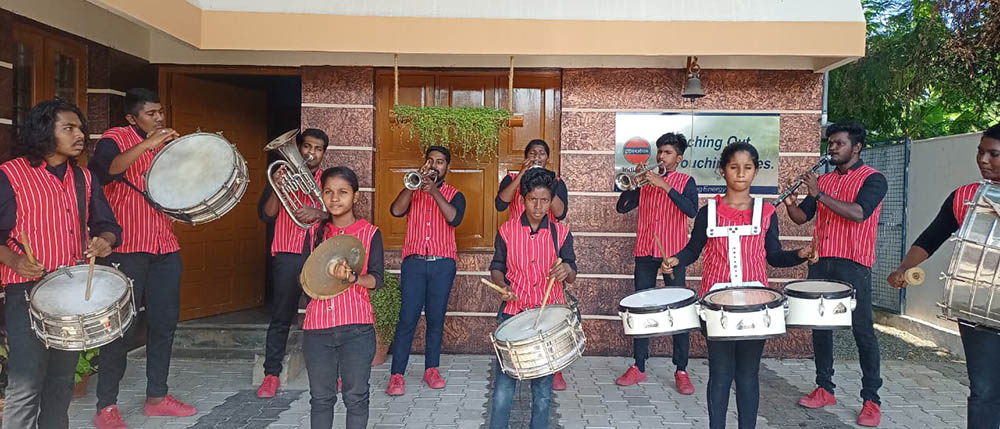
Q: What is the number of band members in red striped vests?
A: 11